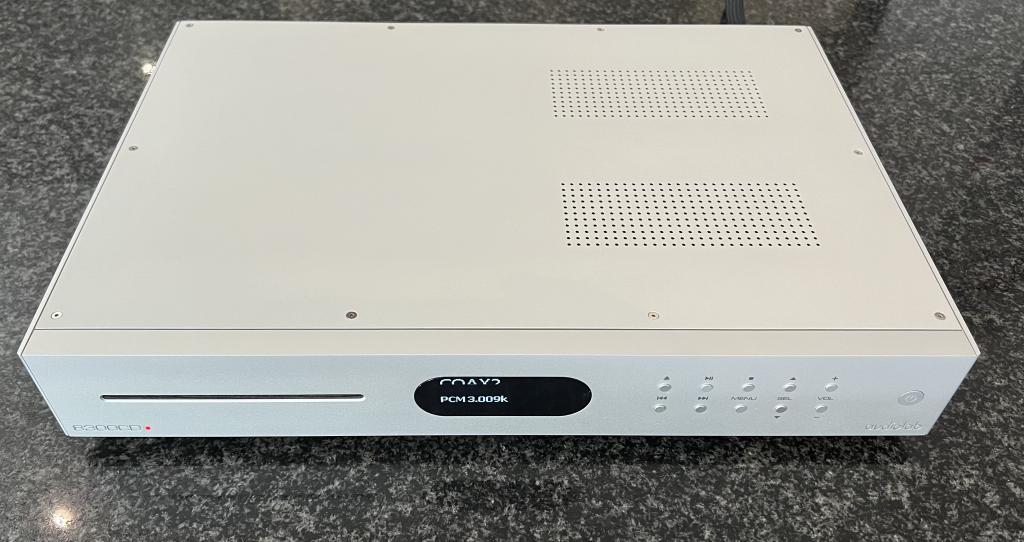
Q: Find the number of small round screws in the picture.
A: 10